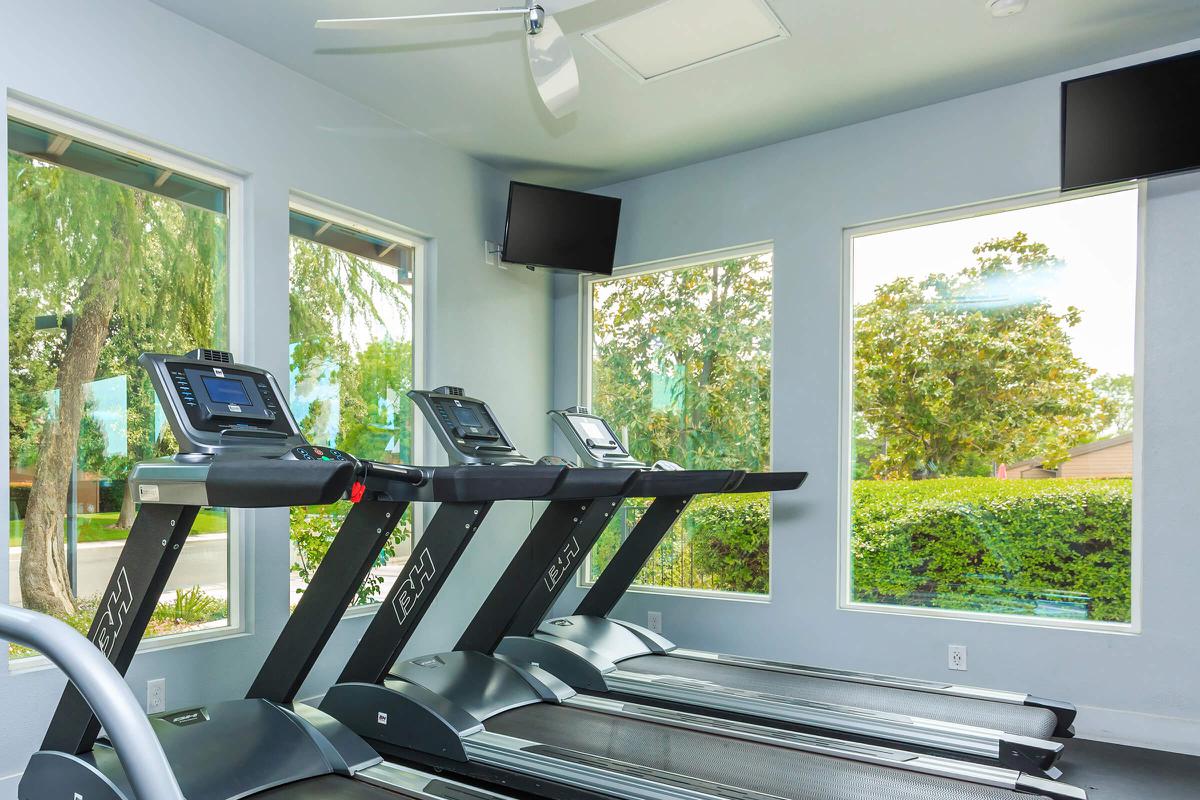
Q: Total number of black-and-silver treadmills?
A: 3